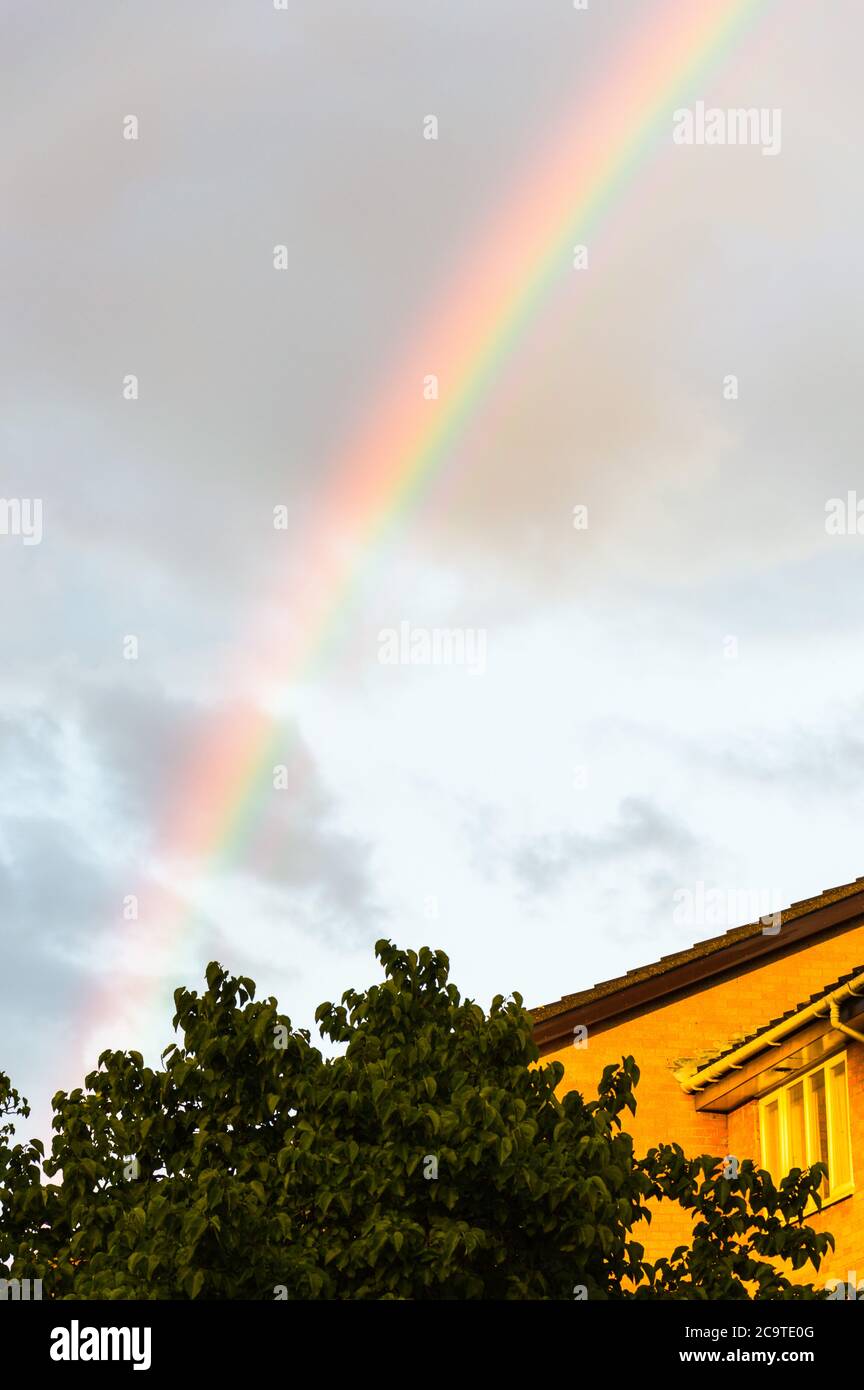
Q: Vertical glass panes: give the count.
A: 4